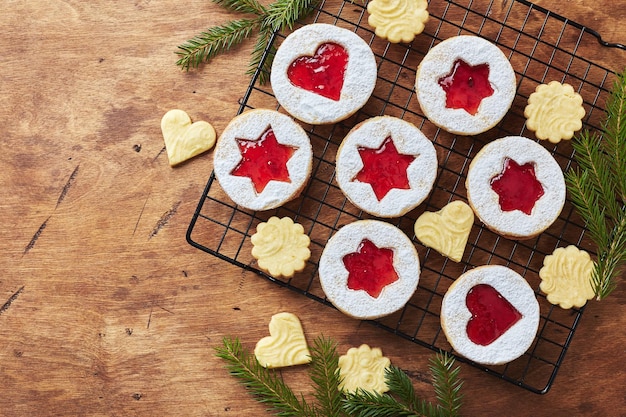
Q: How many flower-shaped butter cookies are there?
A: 5